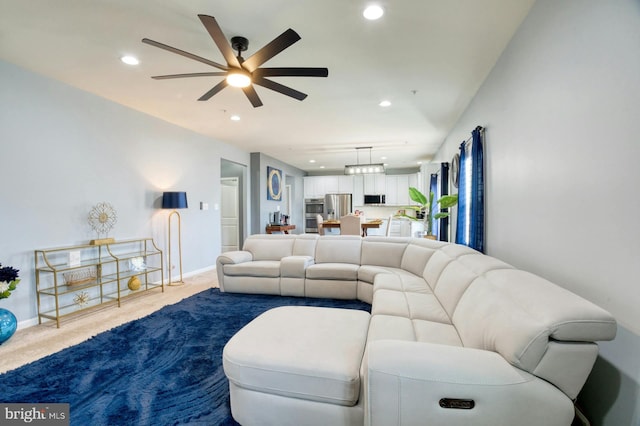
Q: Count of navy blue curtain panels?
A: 4